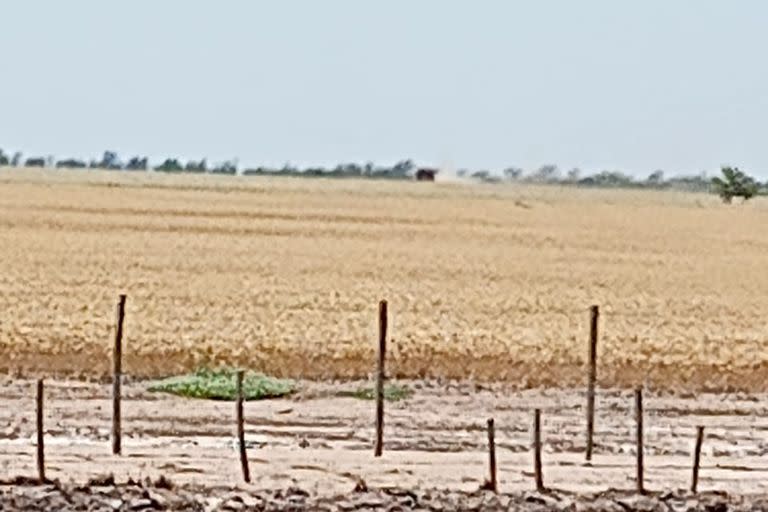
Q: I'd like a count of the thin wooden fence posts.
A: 9